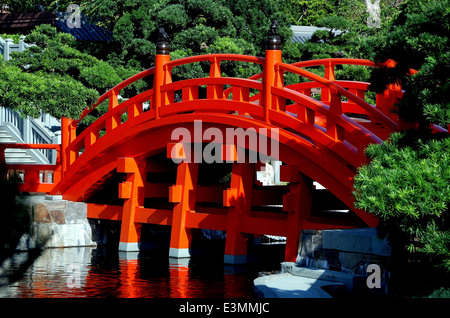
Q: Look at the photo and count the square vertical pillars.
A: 4